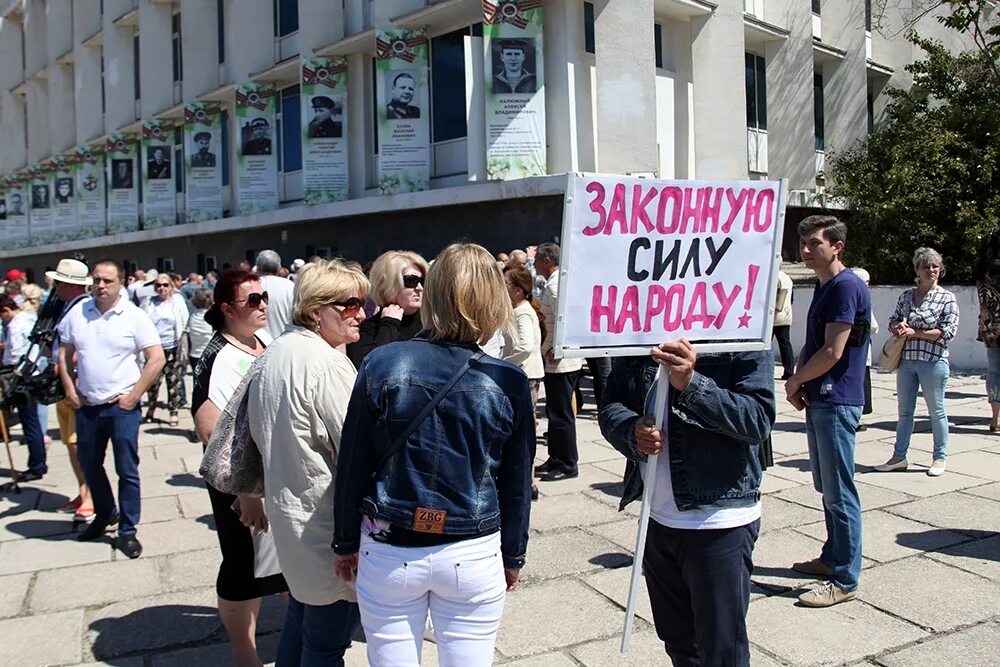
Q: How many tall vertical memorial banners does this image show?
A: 12